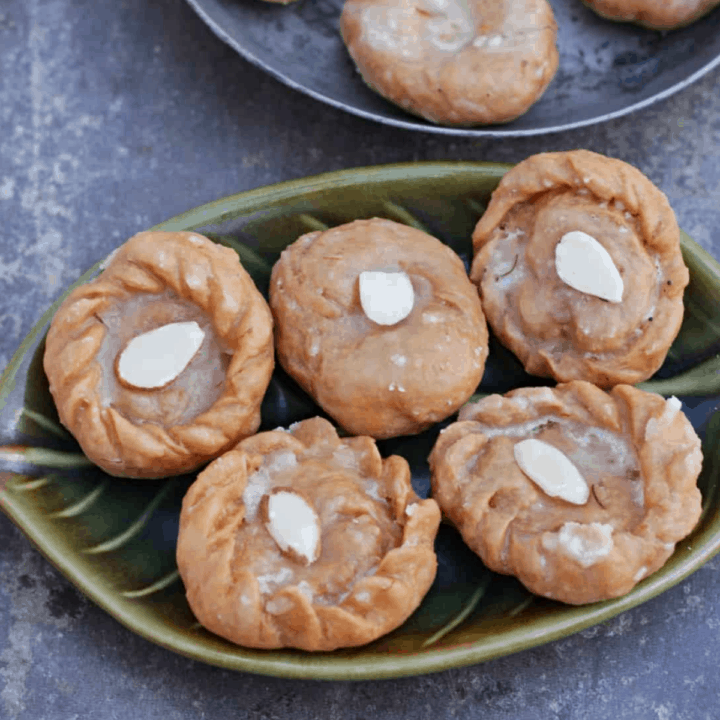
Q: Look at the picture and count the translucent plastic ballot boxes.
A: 0